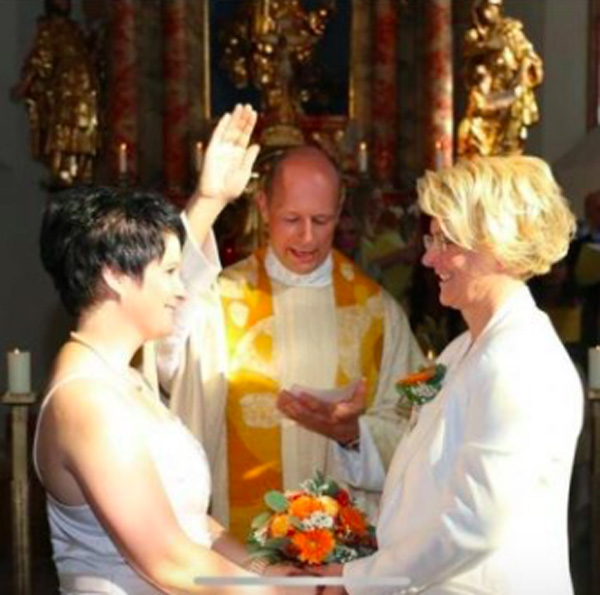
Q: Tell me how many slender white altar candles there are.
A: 4